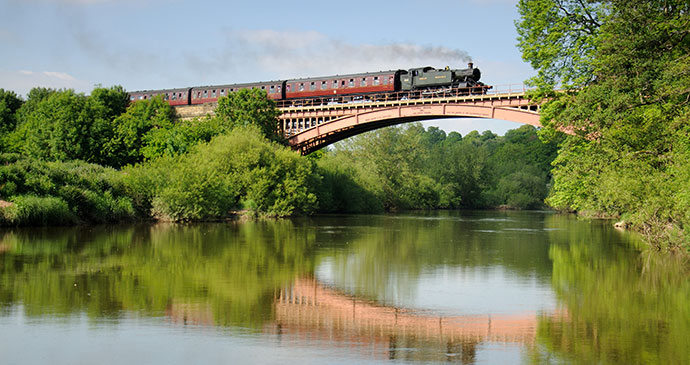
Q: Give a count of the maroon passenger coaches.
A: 3